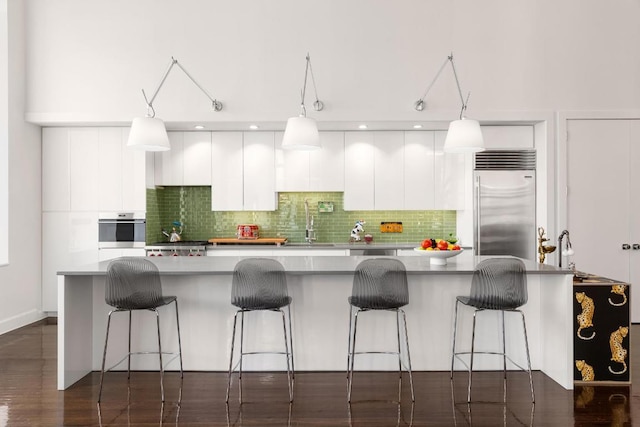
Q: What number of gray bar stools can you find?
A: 4